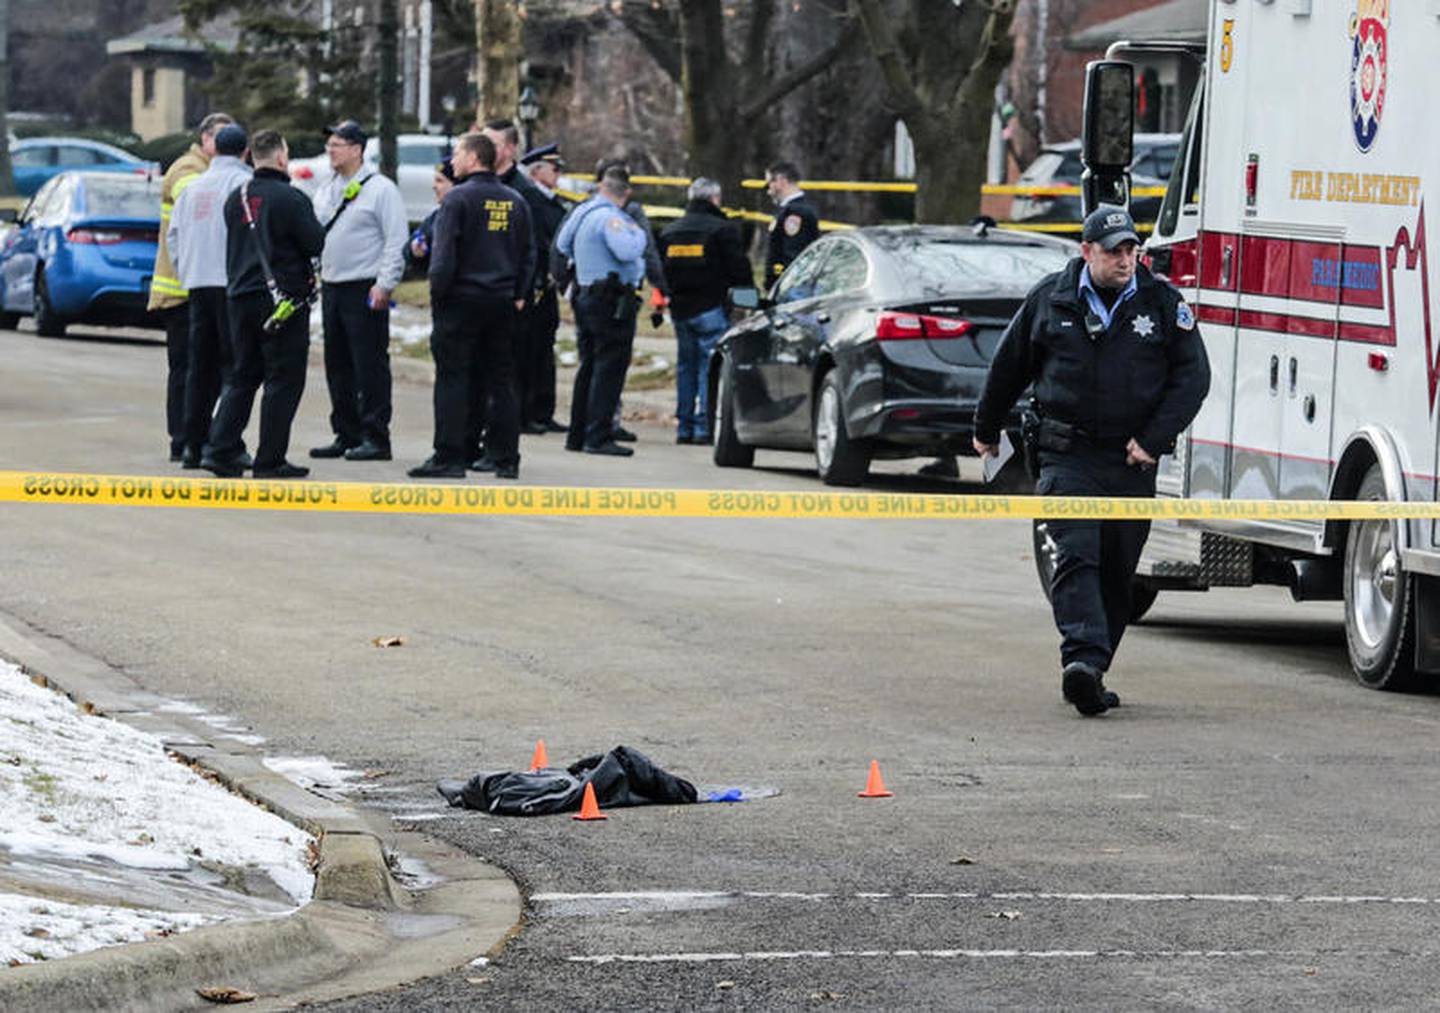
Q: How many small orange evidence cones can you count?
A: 3